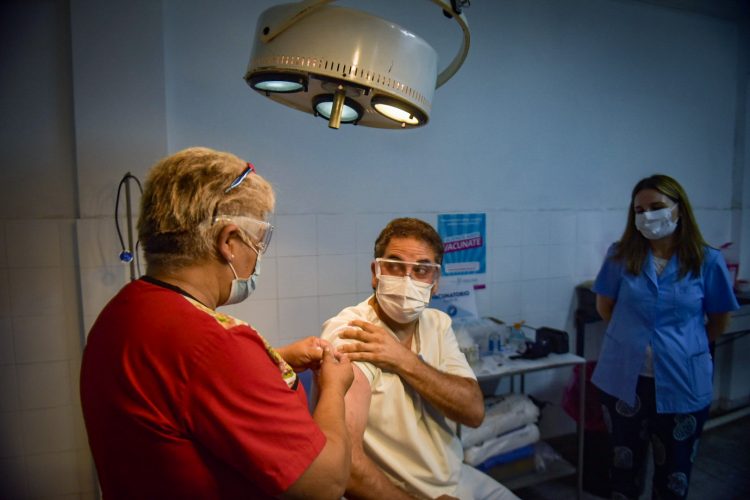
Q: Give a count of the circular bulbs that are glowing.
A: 3